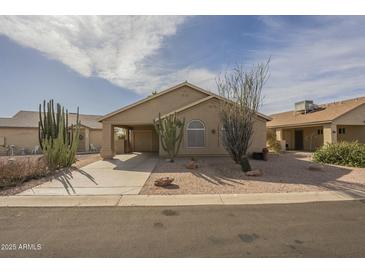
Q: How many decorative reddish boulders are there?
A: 3